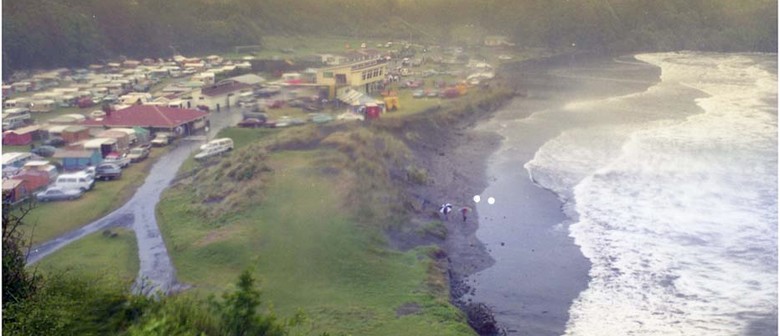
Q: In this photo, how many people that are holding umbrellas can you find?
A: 2